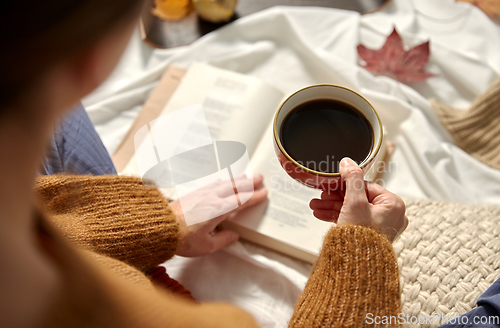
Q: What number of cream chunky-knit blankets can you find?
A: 1